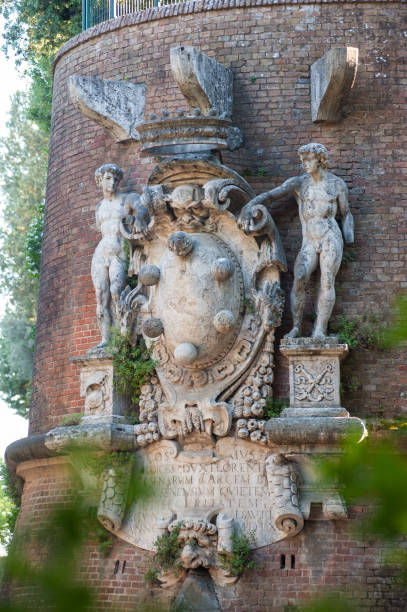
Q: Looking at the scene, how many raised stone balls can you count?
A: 6